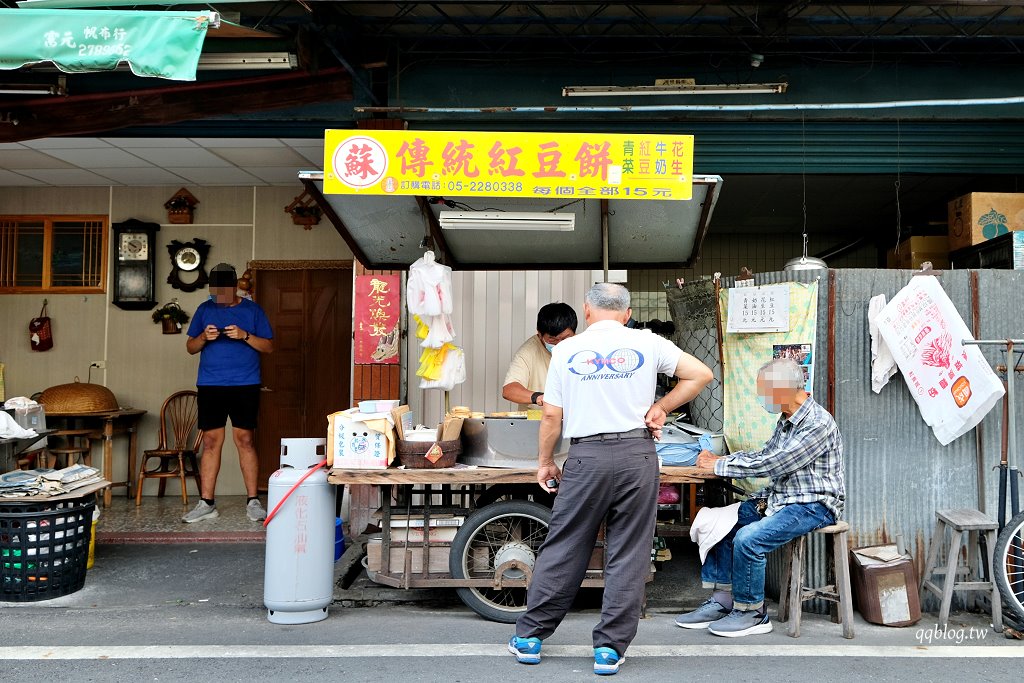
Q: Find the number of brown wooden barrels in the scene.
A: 1